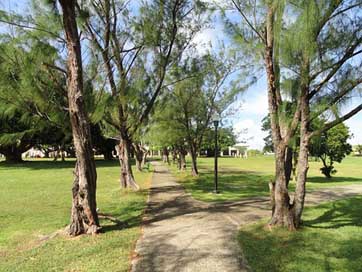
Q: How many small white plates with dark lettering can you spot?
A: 0